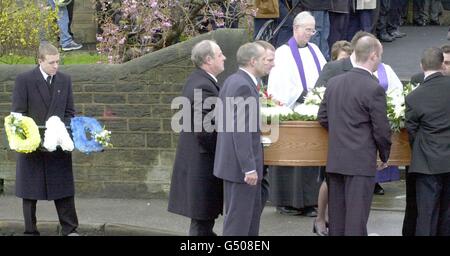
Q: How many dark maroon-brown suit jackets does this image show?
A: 1